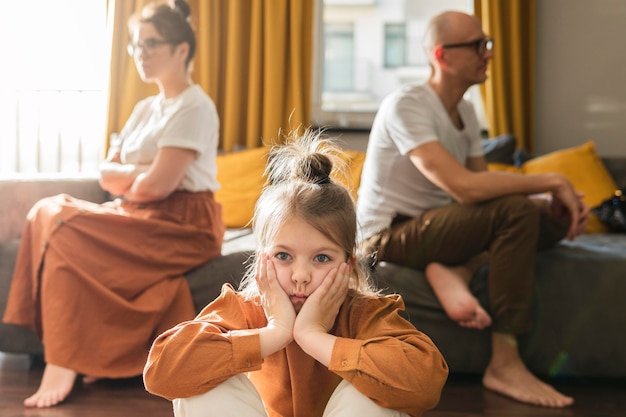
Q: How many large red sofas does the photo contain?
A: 0